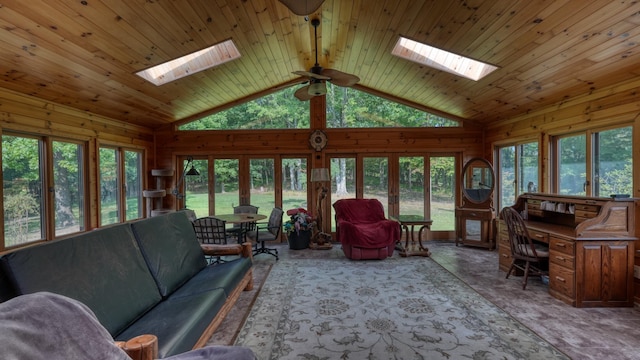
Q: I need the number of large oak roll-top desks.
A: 1